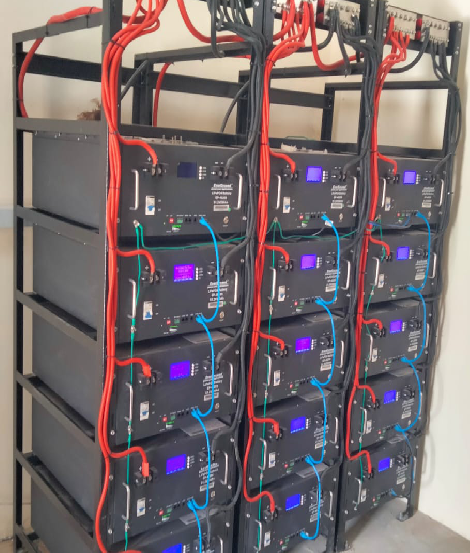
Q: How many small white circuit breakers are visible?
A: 14